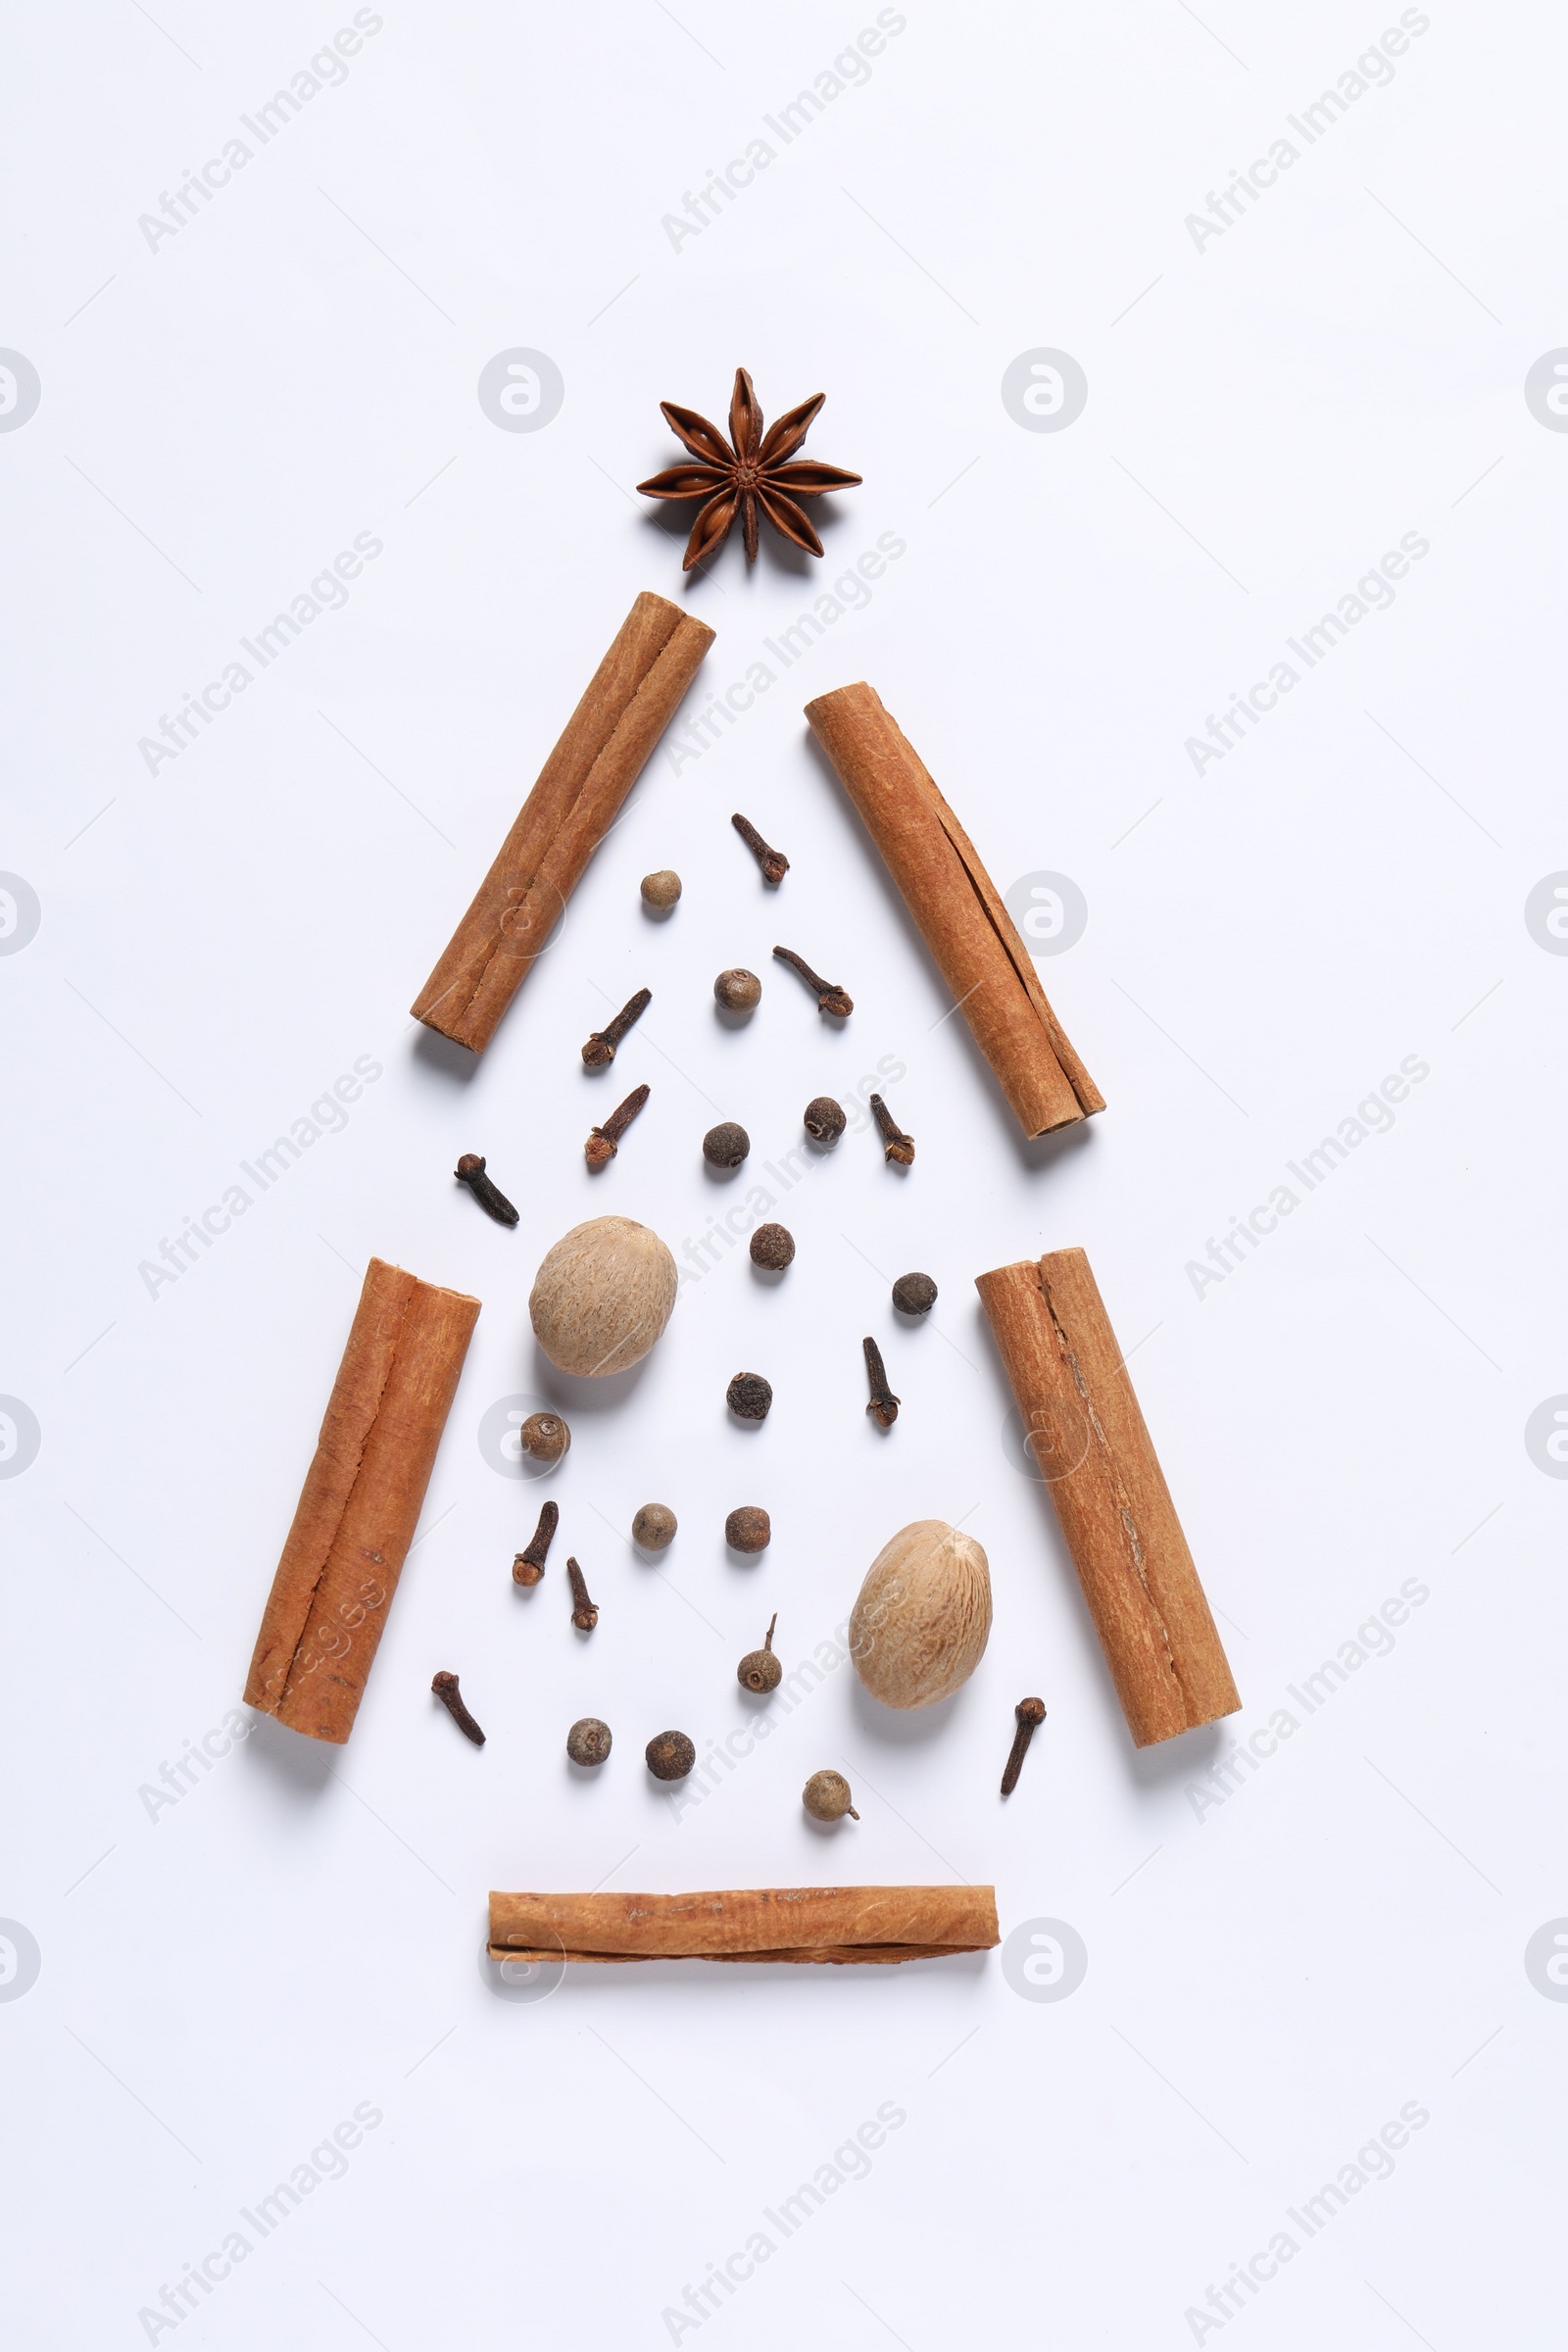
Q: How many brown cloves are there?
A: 11